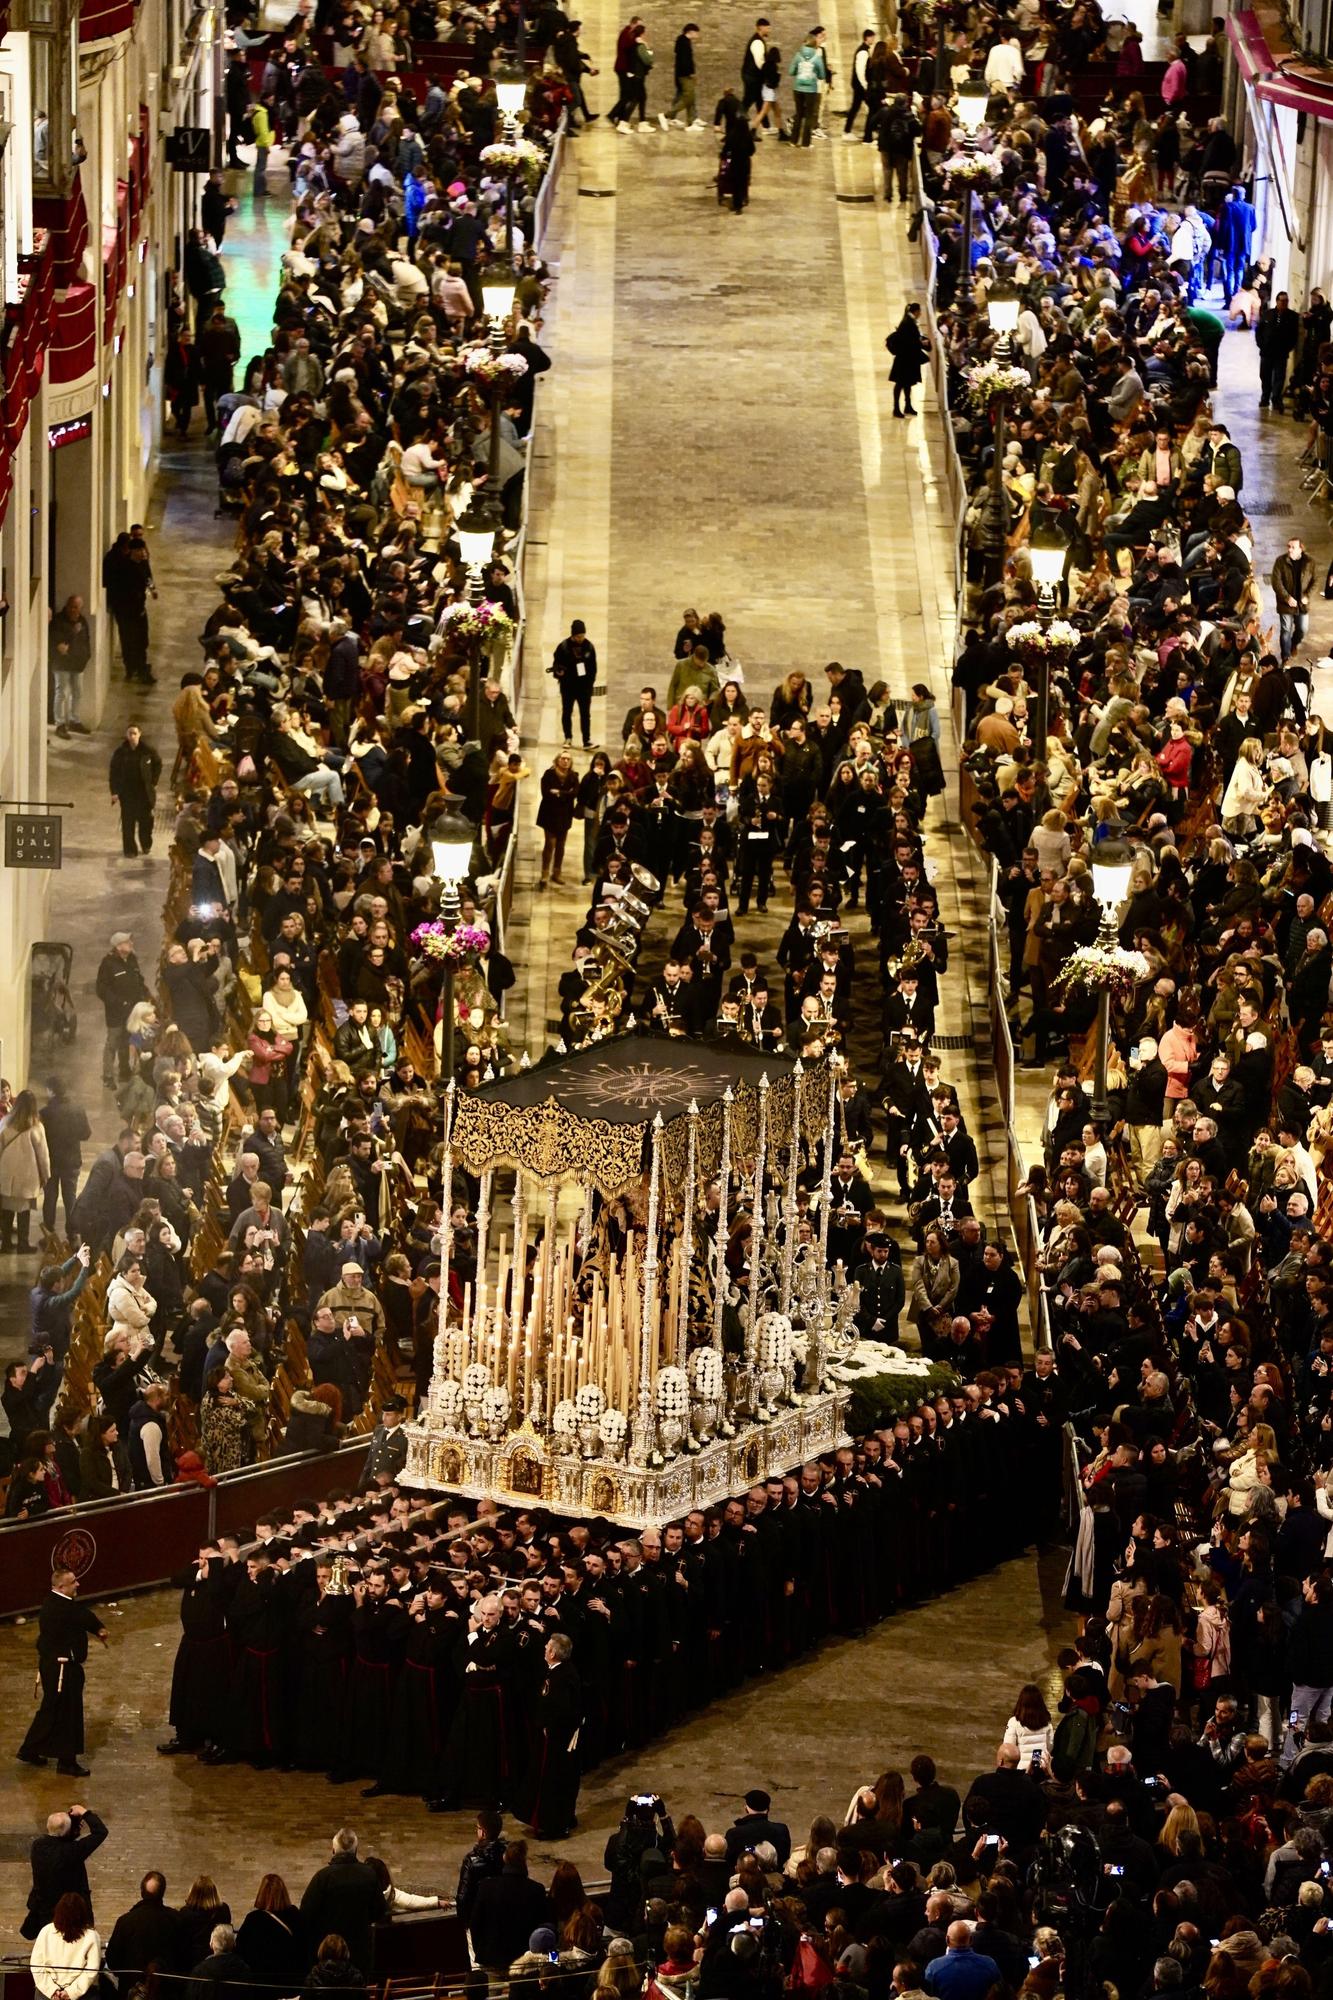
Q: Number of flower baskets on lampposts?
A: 8